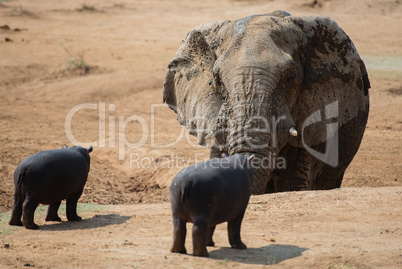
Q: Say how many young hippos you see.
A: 2